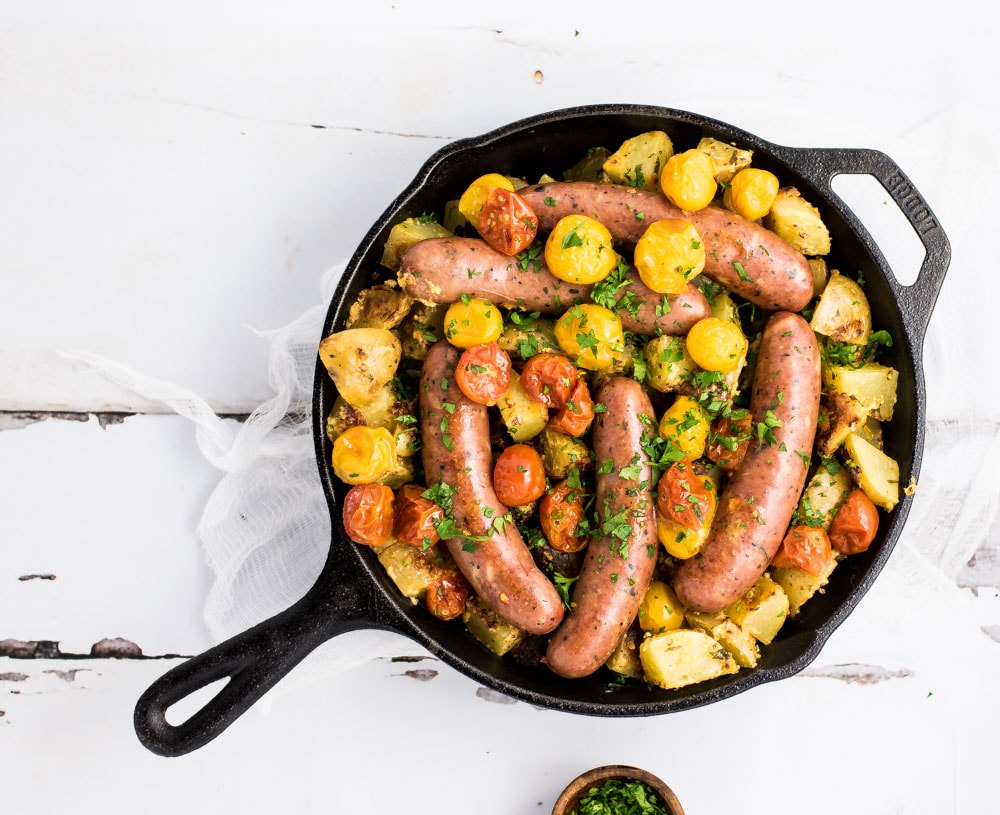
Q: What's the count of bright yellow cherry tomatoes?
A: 12